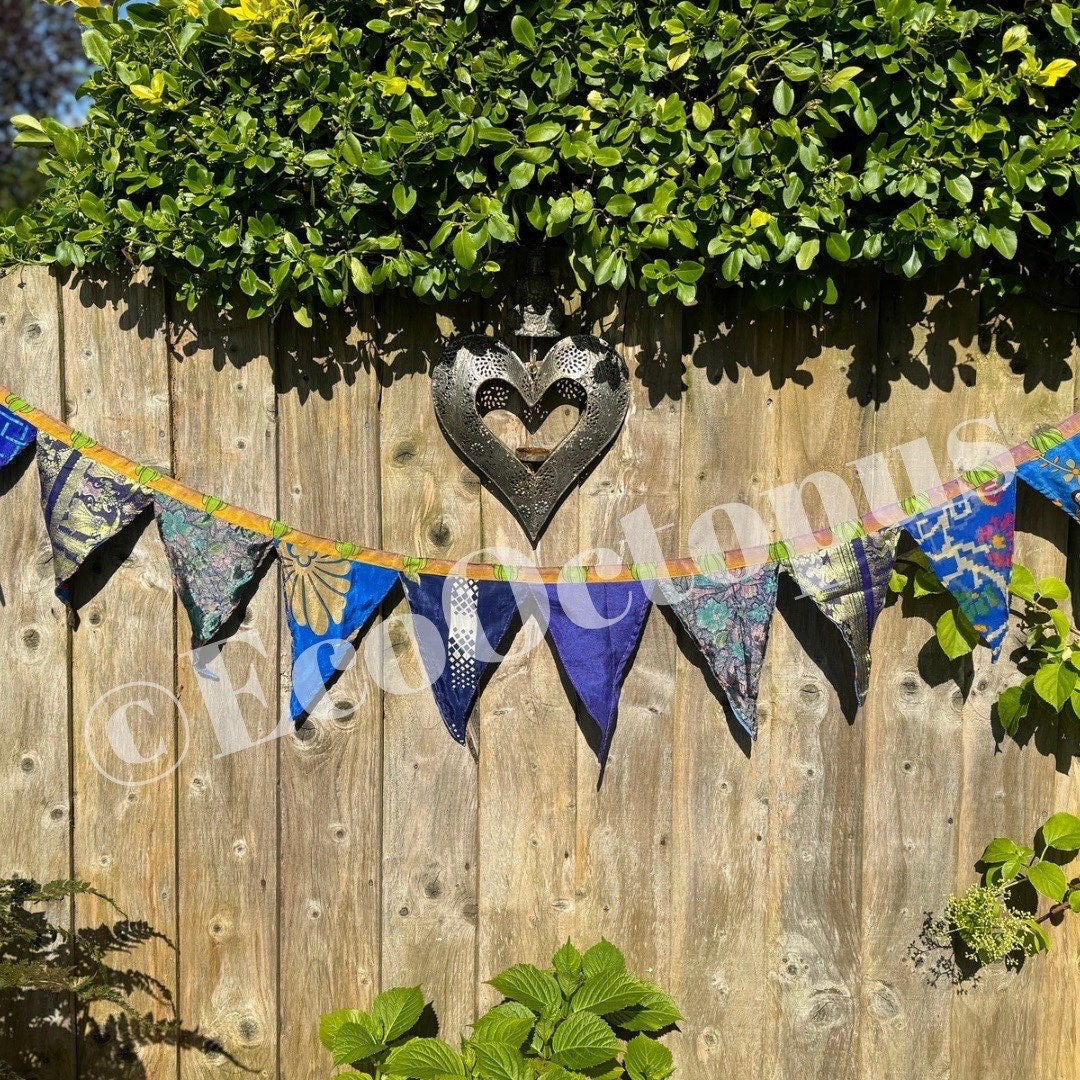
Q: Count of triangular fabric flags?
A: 10